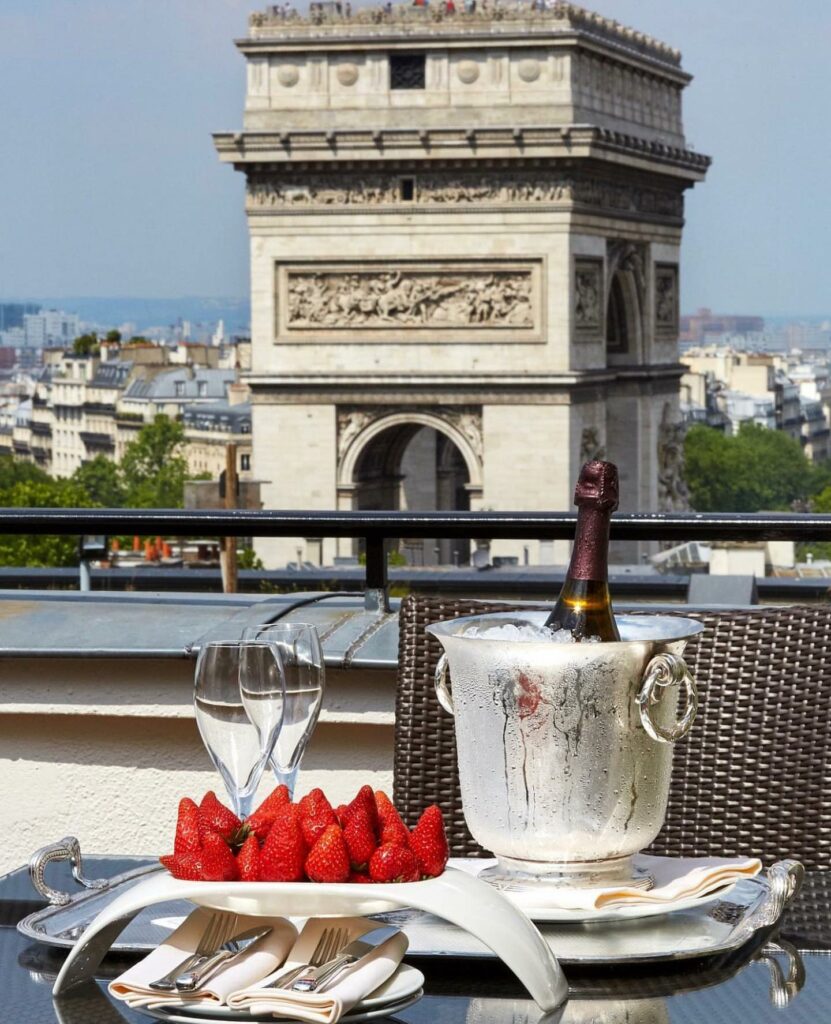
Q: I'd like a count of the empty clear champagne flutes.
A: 2